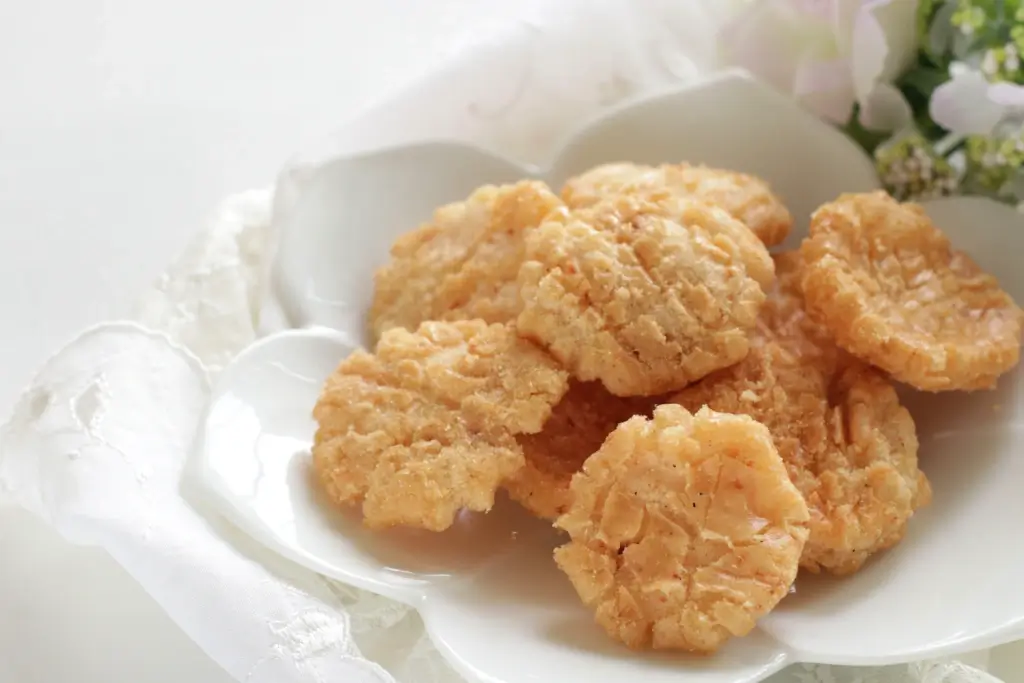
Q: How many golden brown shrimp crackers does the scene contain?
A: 8